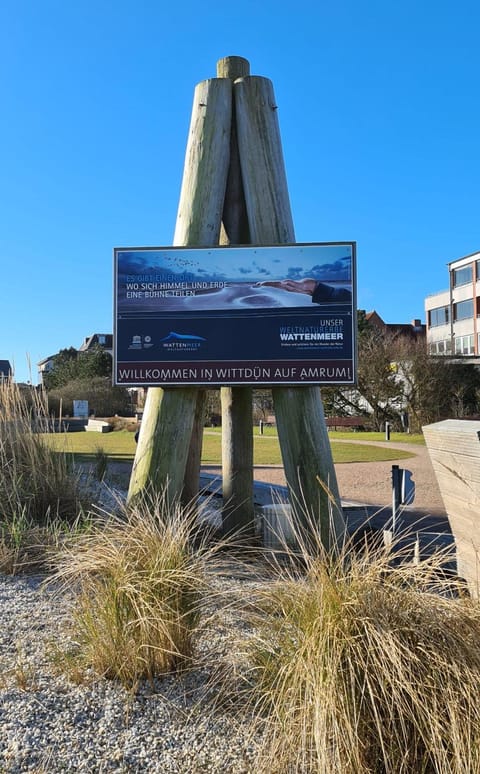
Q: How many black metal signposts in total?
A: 1